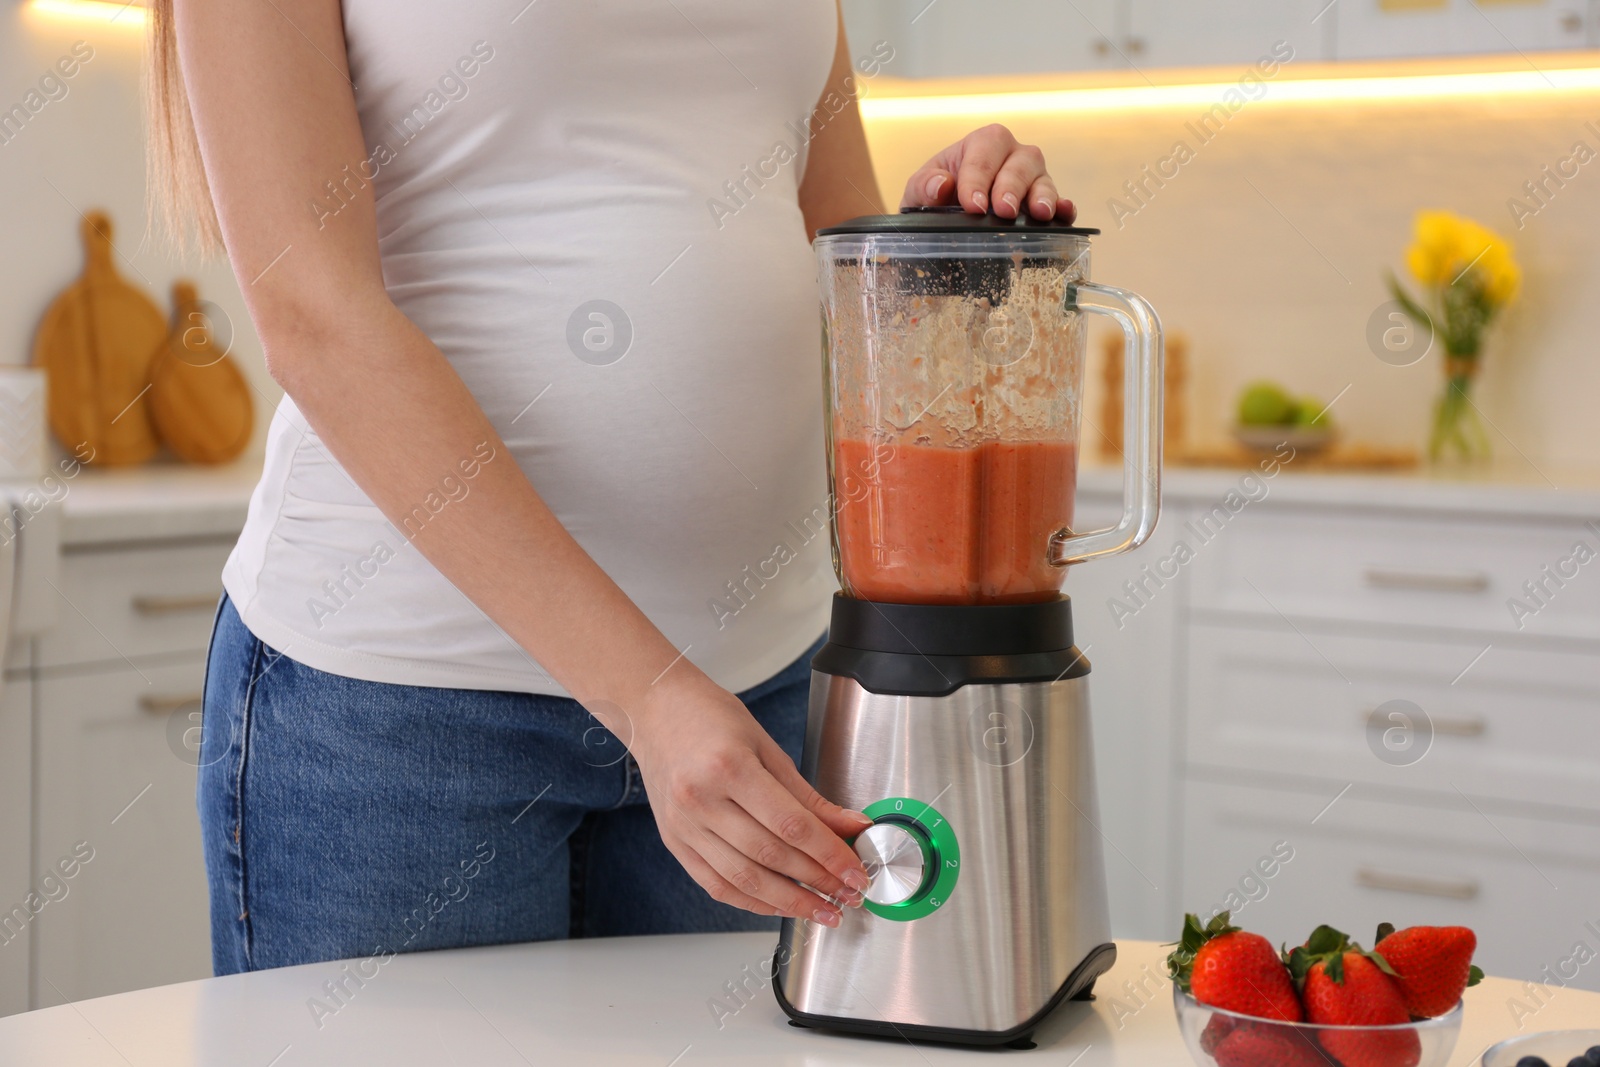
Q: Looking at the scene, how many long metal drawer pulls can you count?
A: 5